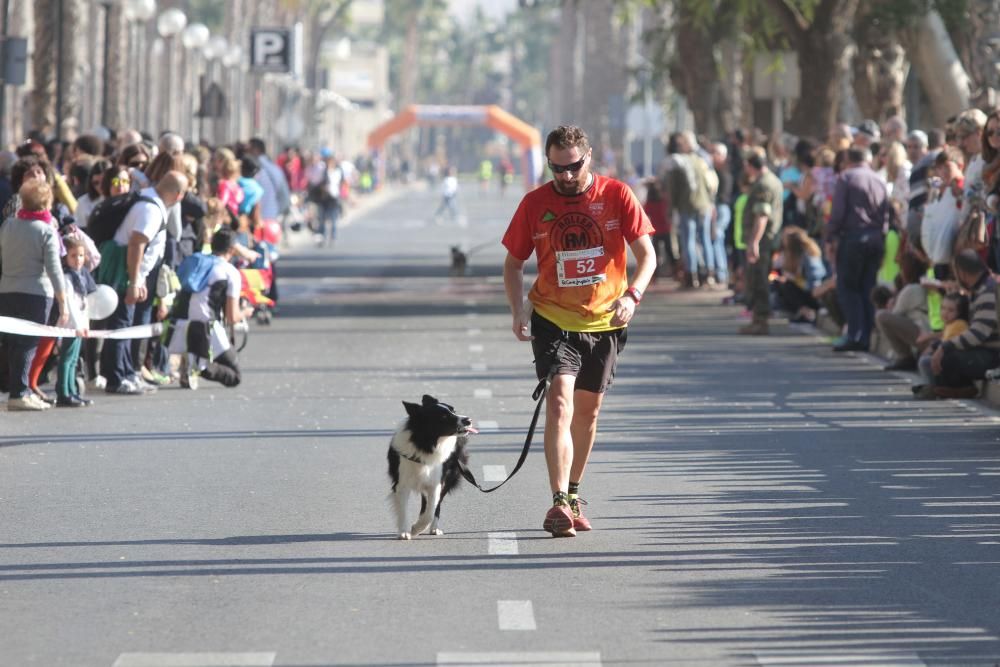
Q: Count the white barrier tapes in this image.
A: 1